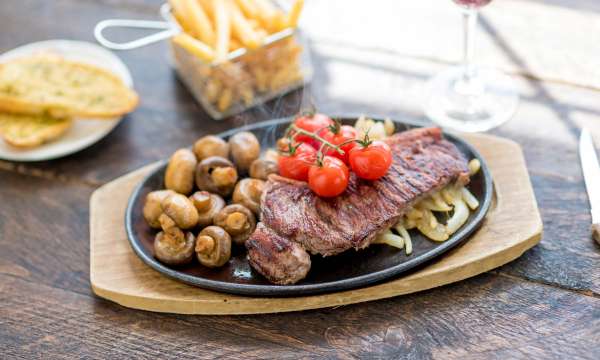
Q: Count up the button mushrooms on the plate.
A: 12